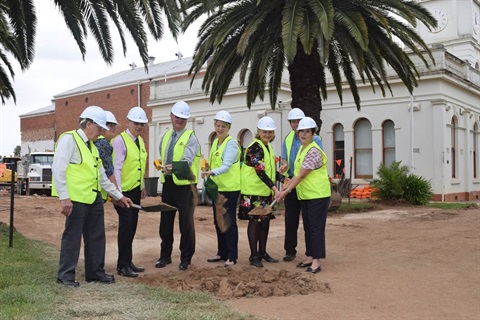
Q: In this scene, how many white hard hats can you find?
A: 8